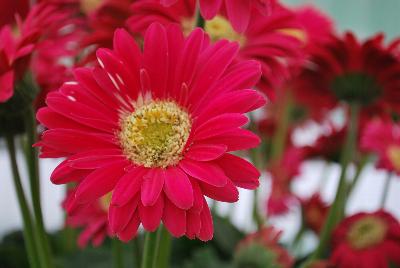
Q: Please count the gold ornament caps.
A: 0